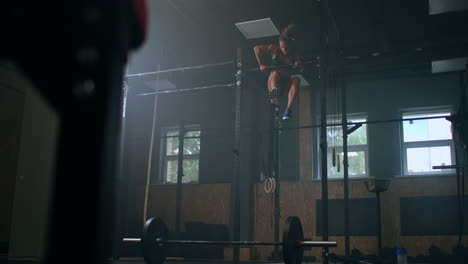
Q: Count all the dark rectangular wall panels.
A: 2